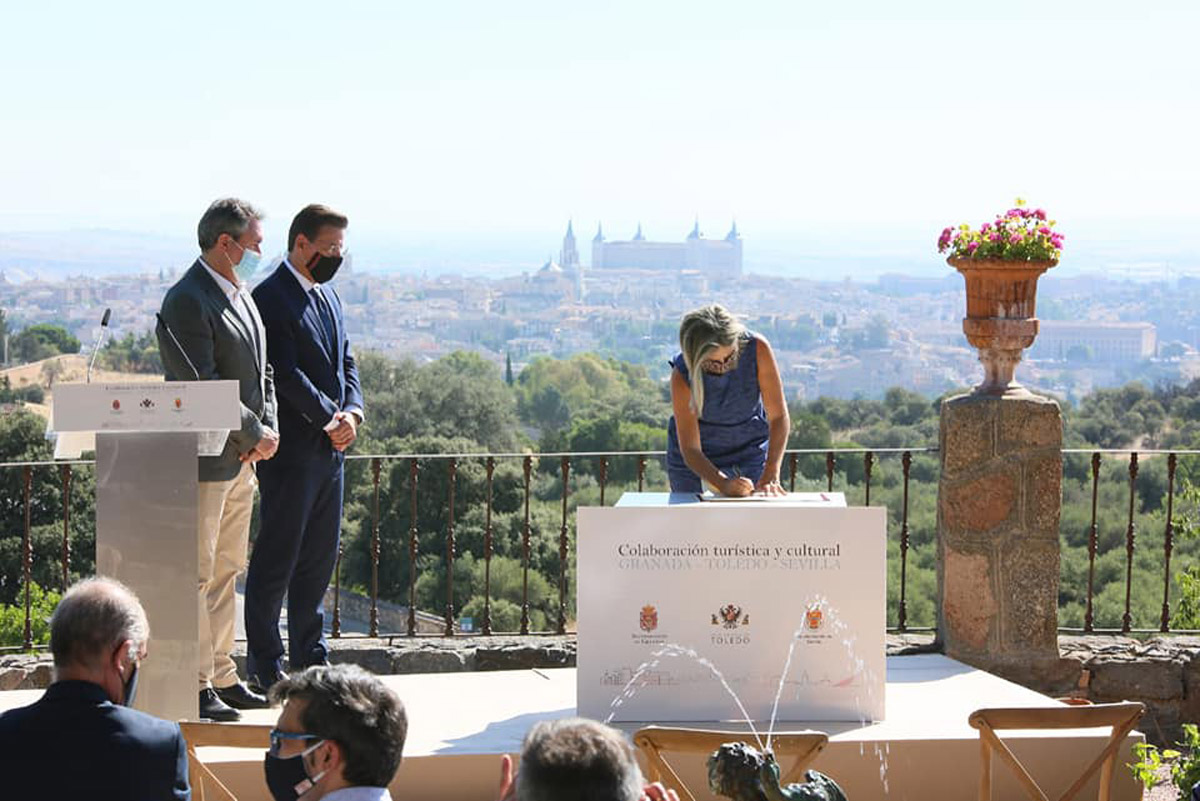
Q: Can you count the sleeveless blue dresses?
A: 1